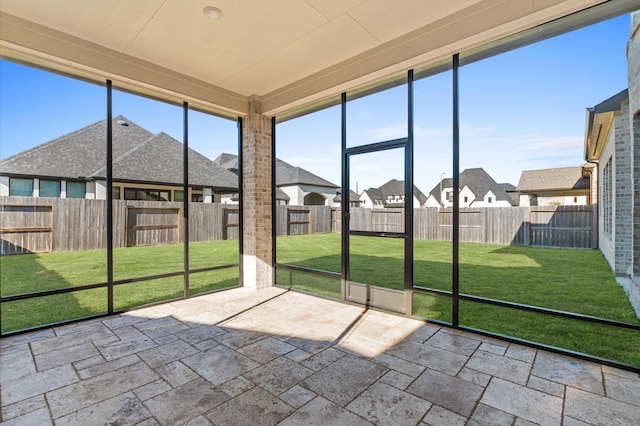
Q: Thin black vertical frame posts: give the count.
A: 7